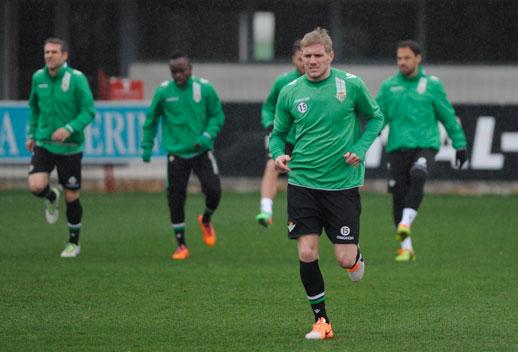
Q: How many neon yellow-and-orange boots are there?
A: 2